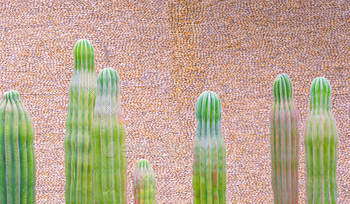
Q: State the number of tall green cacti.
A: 6